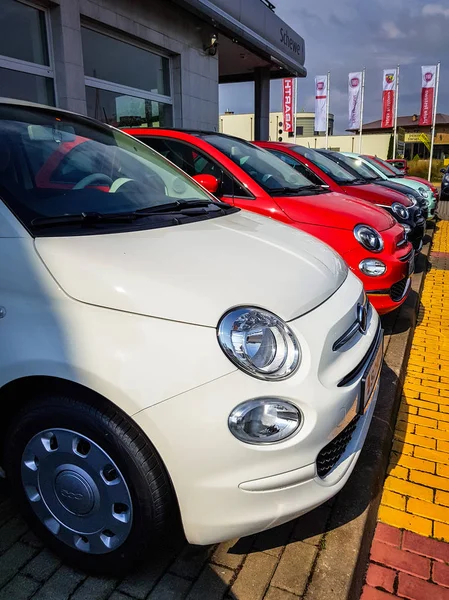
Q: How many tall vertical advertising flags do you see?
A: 5